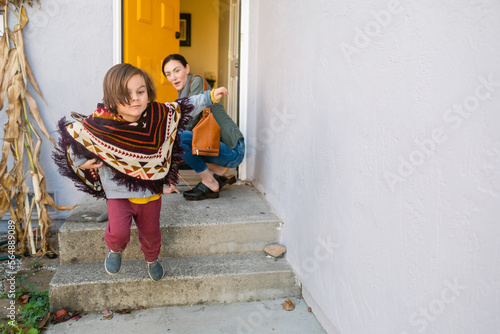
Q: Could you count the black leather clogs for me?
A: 2